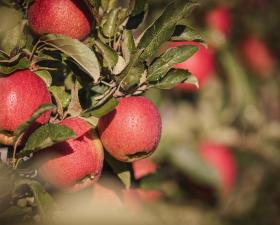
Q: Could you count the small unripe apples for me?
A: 0